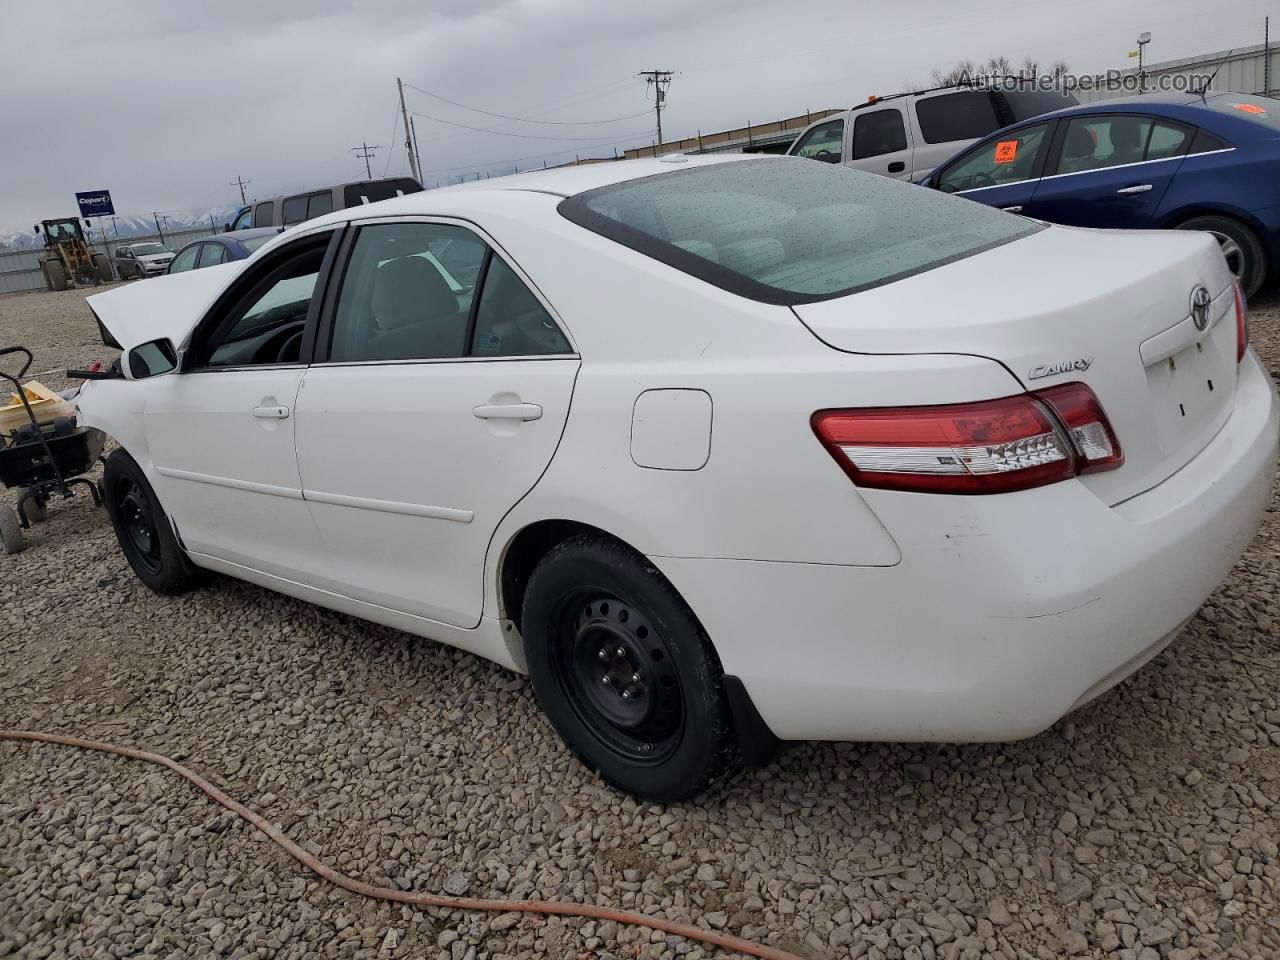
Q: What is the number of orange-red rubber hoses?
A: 1